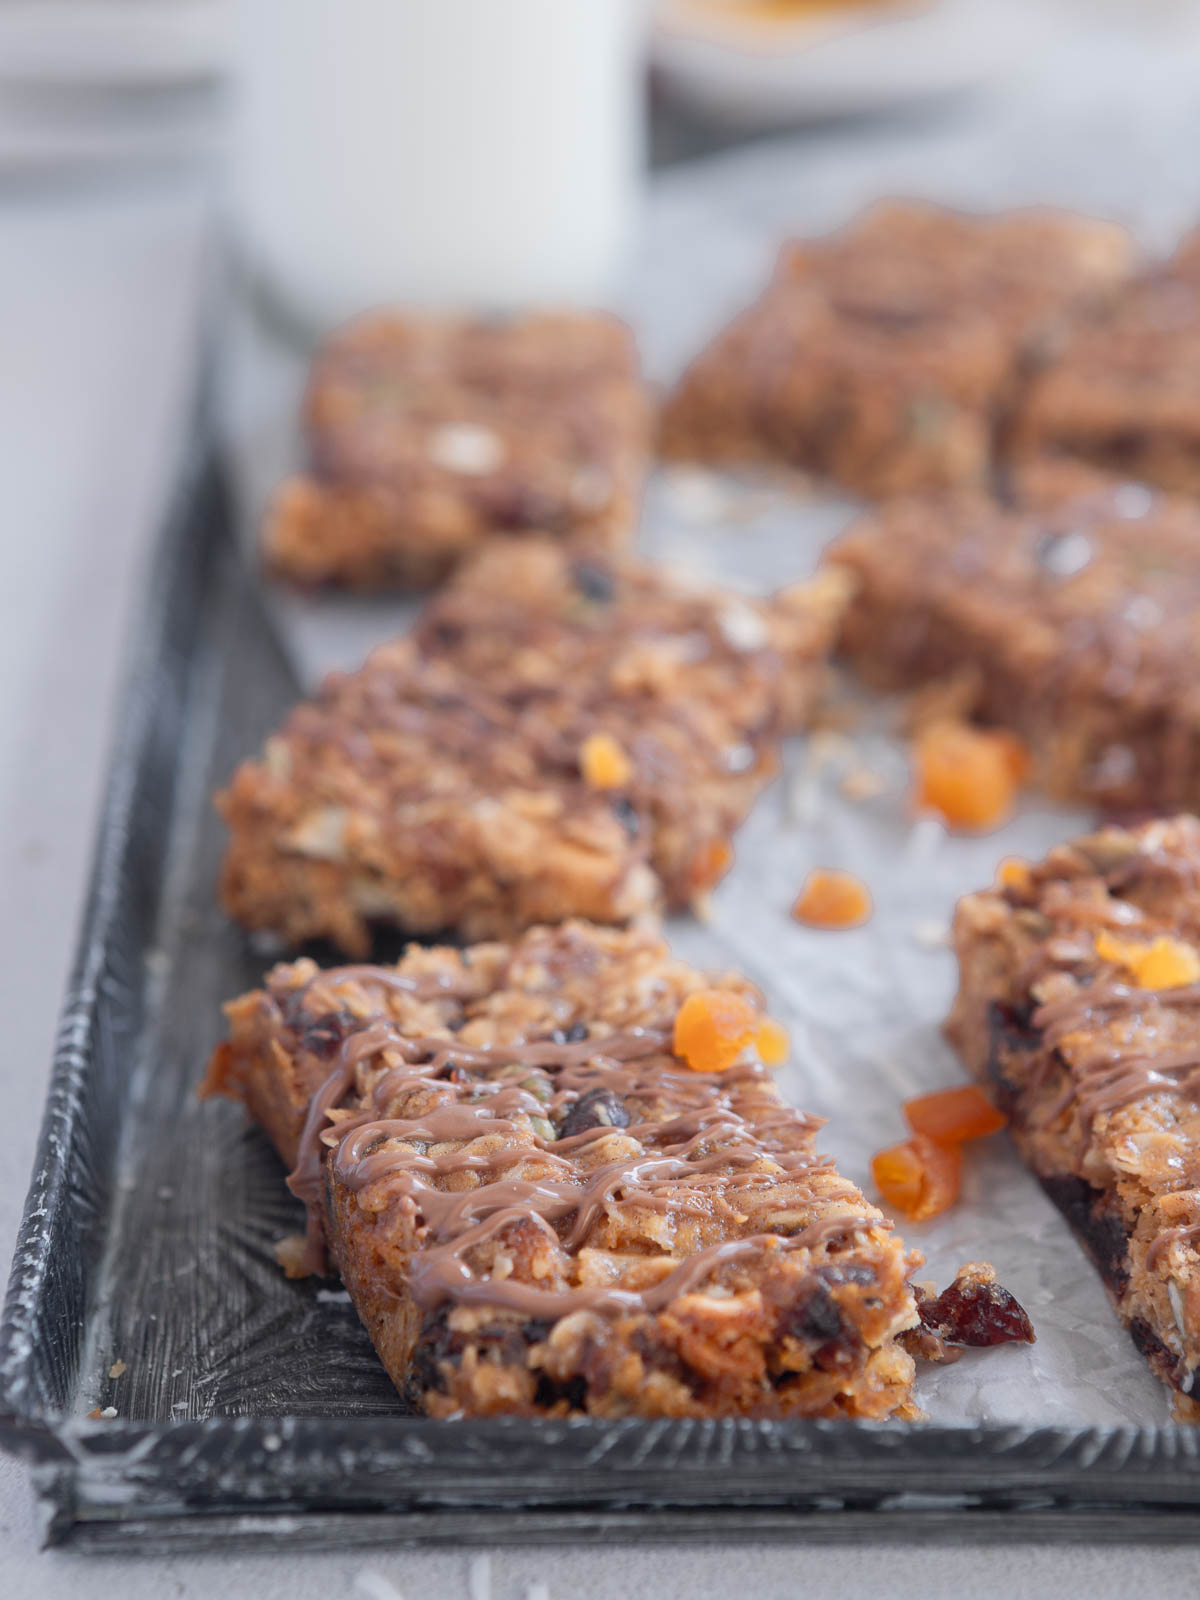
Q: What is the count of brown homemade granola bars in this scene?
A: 7